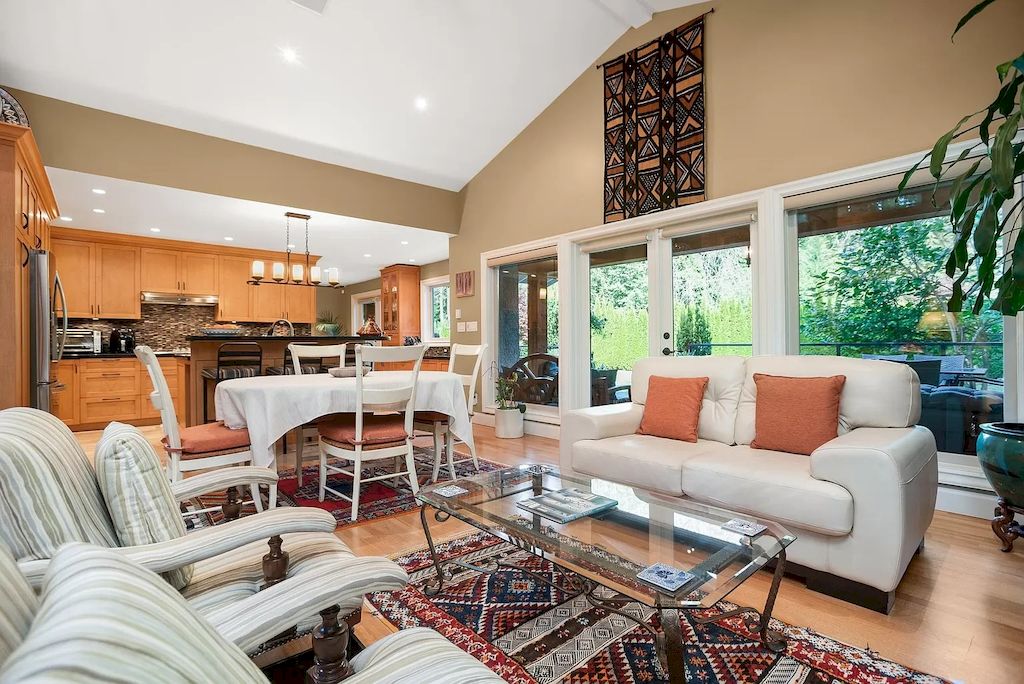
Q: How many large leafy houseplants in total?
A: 1